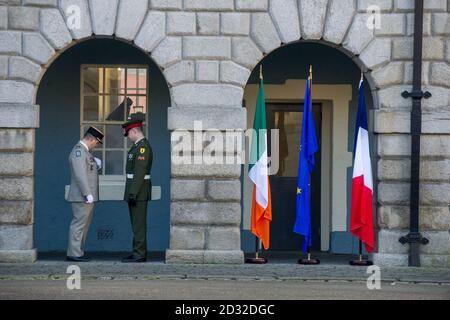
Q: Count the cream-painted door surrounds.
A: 1